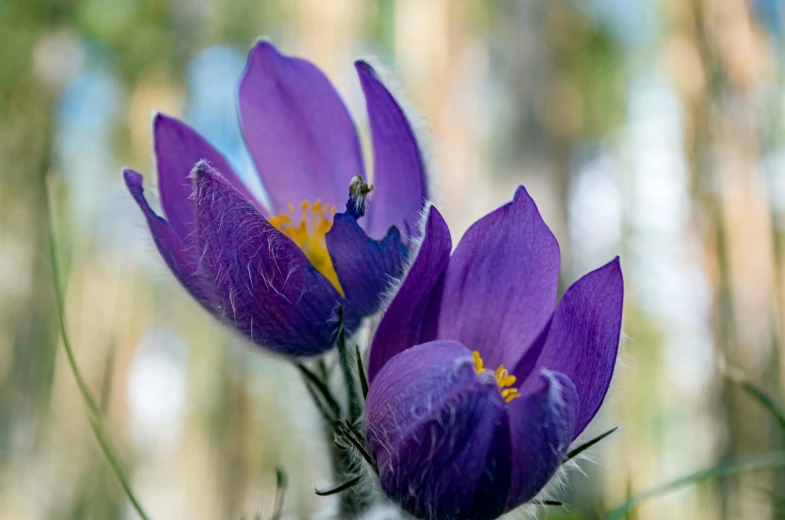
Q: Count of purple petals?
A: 12